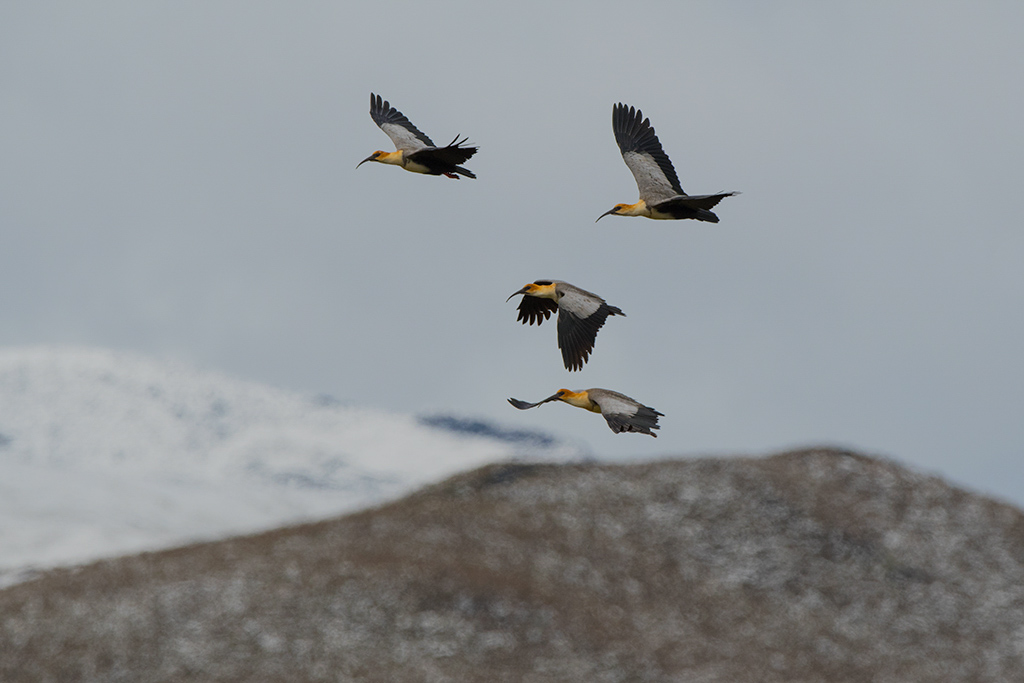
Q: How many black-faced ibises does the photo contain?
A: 4